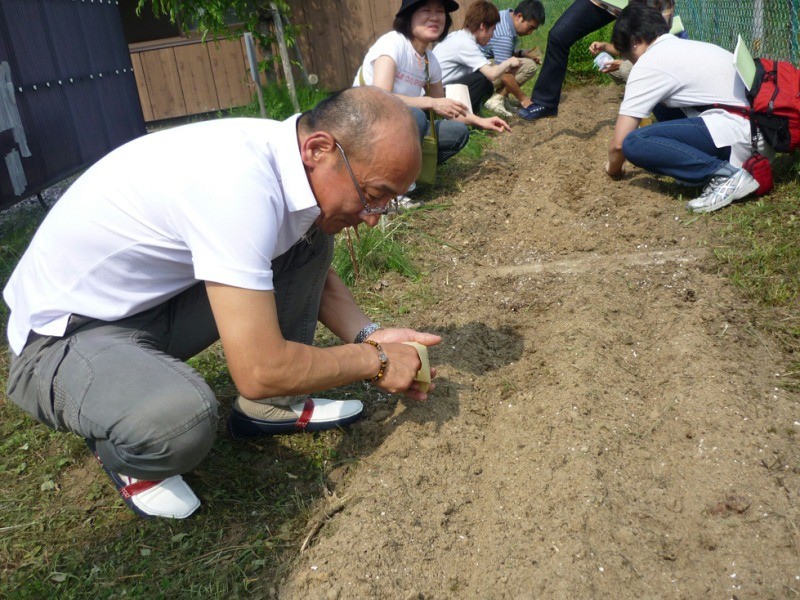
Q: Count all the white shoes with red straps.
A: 2